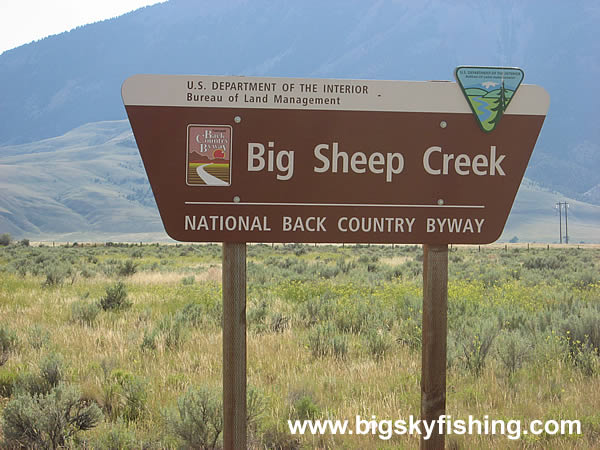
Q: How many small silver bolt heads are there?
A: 4